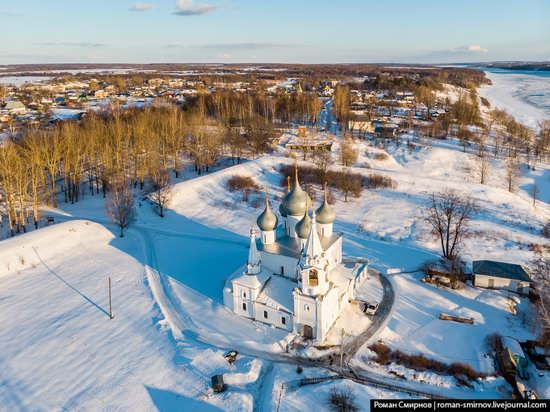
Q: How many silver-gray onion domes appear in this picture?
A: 5